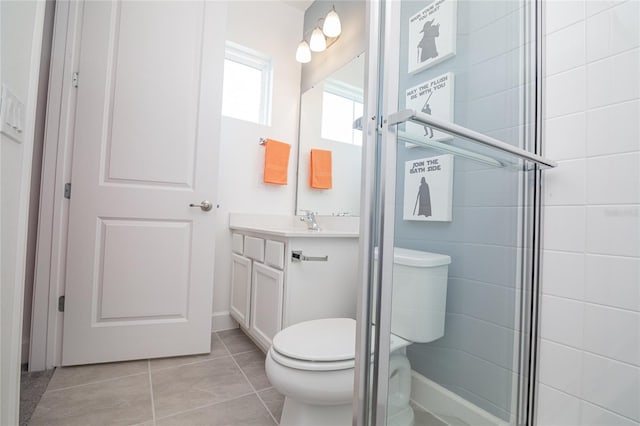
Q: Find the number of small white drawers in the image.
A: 3